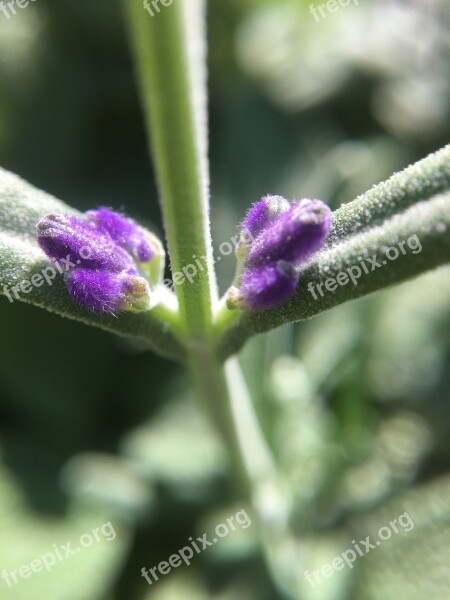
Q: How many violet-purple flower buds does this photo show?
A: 6